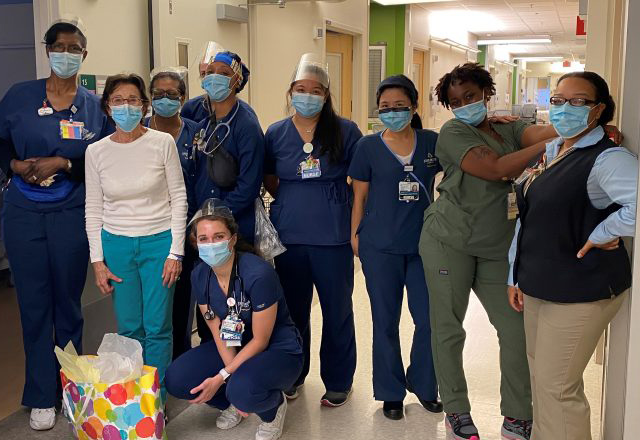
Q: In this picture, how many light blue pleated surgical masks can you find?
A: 9